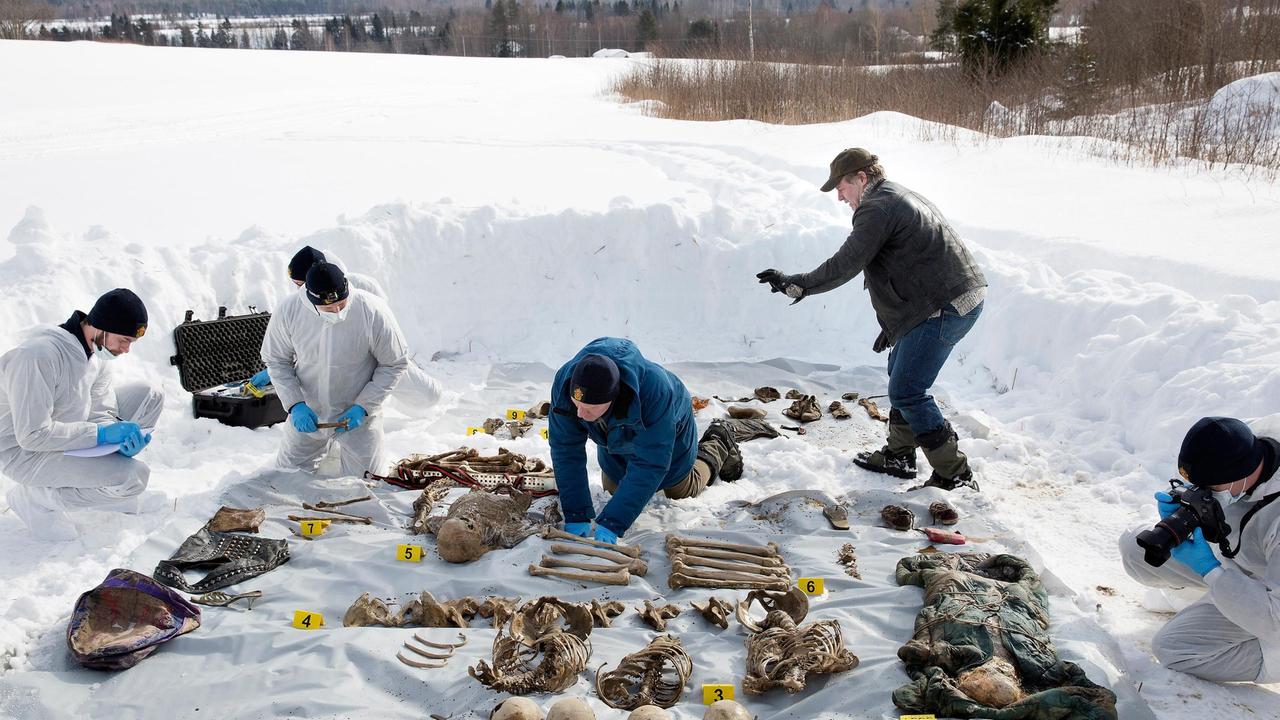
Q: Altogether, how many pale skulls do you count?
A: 4